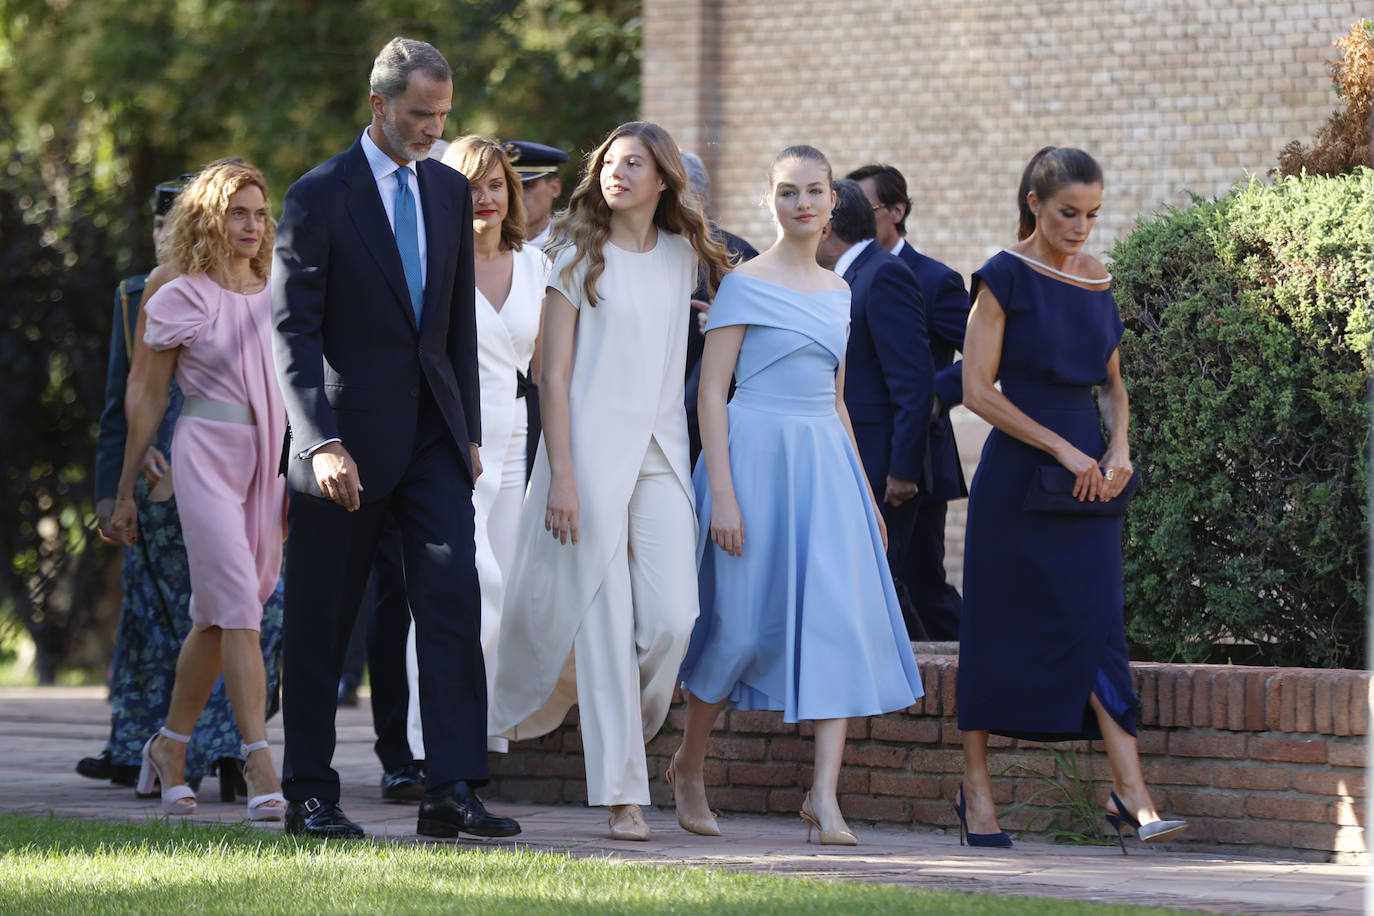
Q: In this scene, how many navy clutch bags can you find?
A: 1